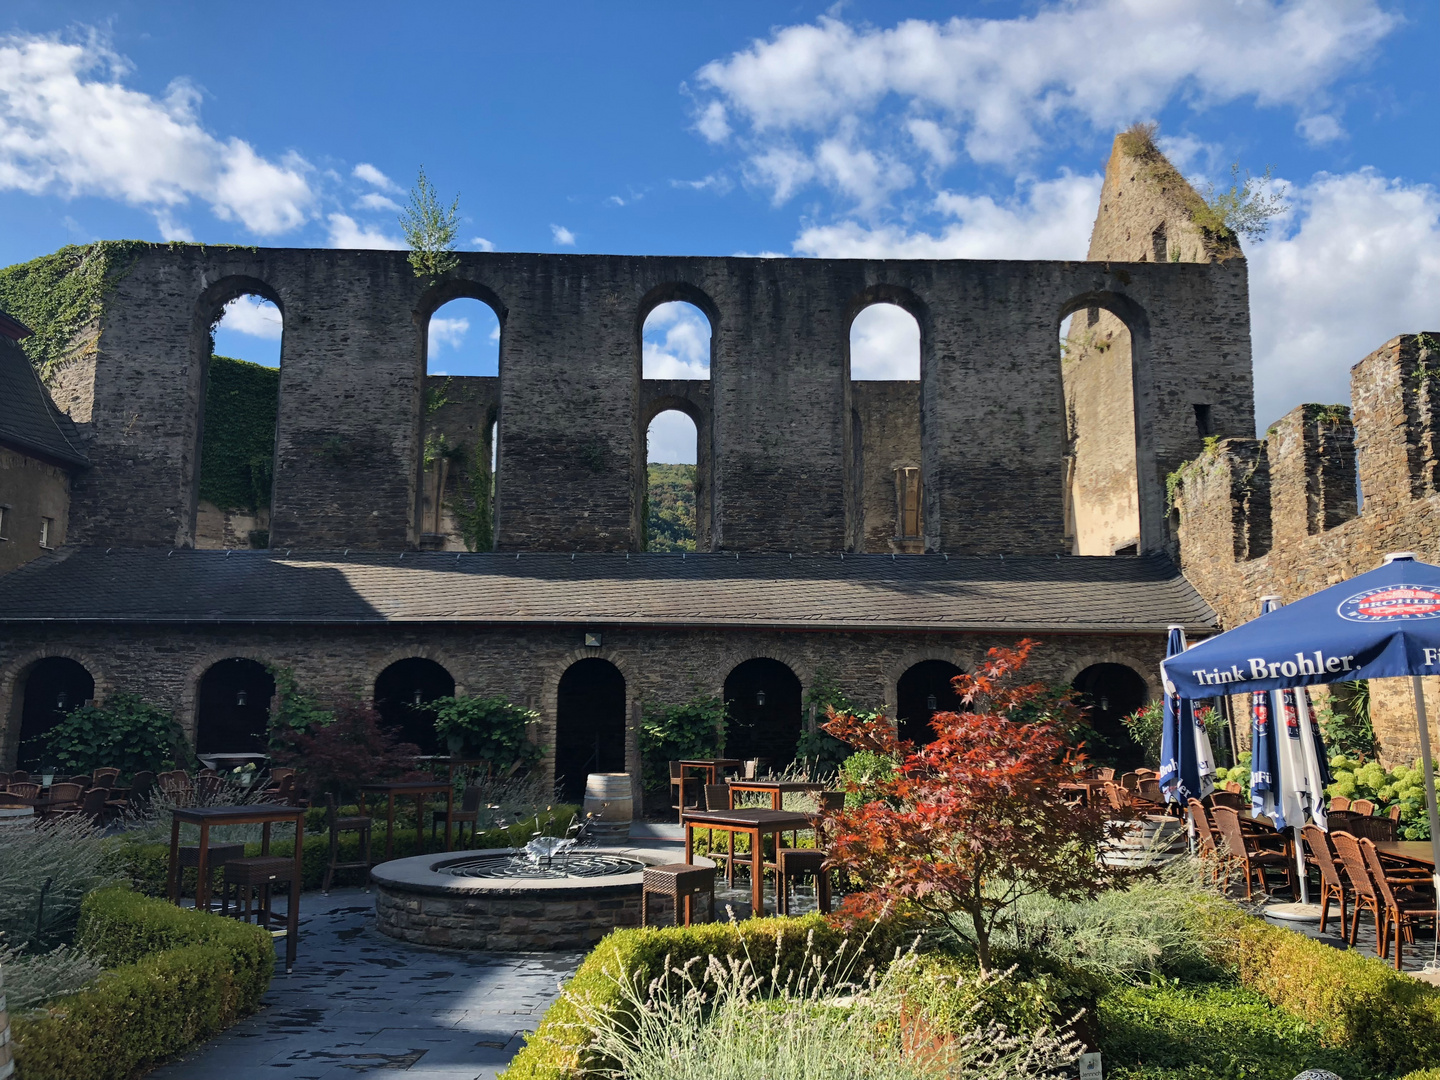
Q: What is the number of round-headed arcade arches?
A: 7